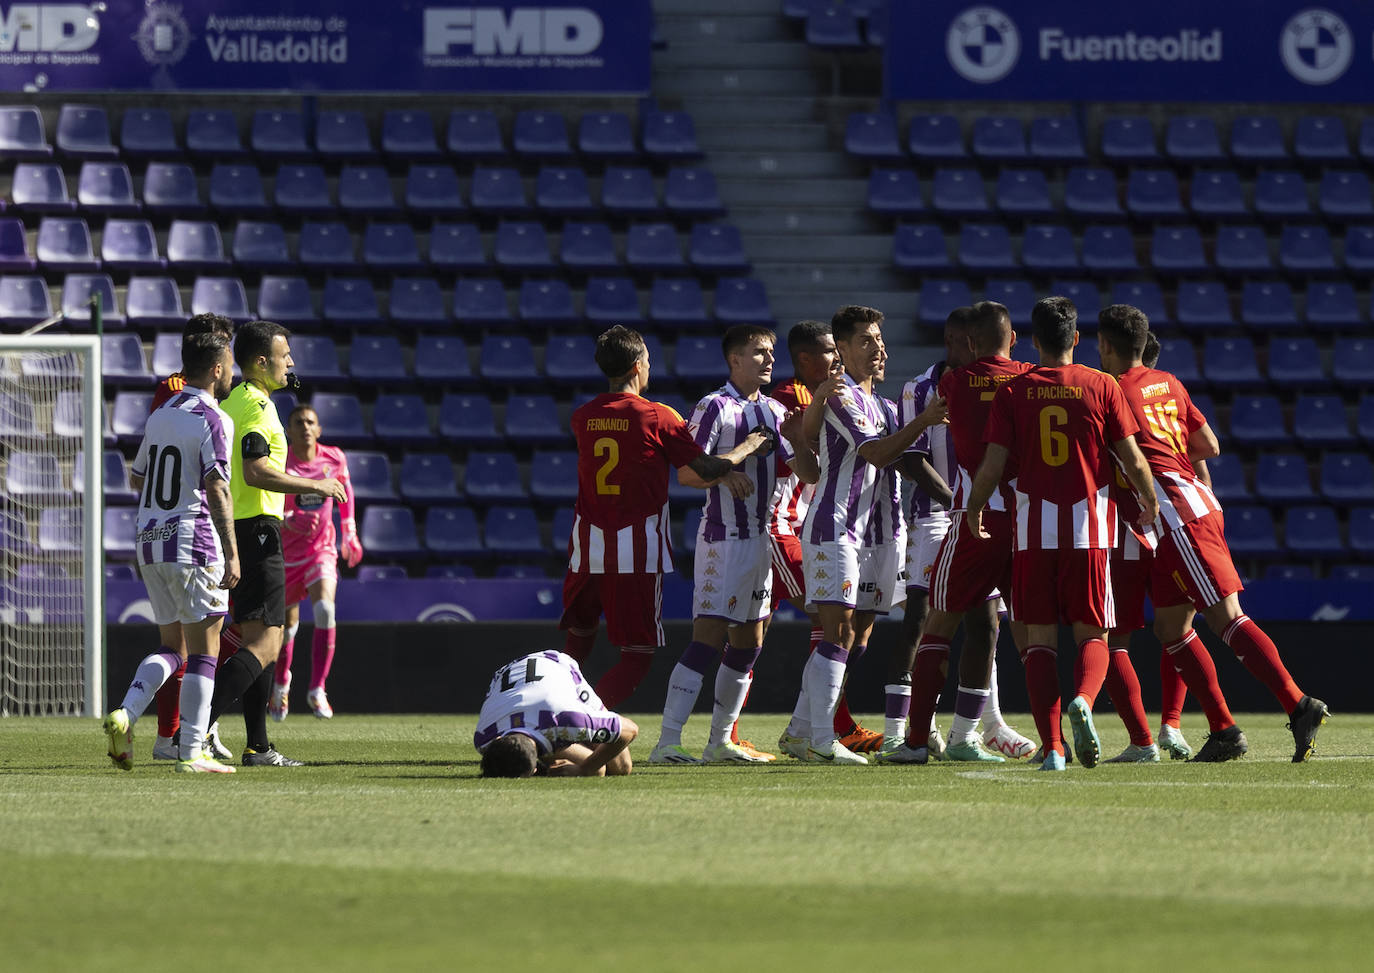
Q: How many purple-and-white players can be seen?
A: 6